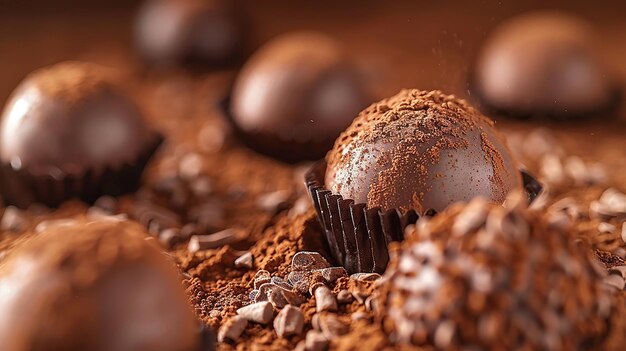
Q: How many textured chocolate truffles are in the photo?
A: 1